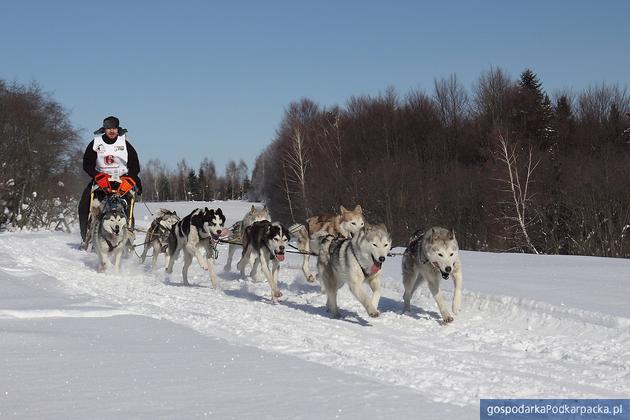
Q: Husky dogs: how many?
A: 8